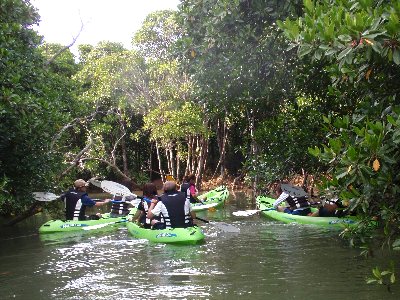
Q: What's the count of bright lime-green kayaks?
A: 4